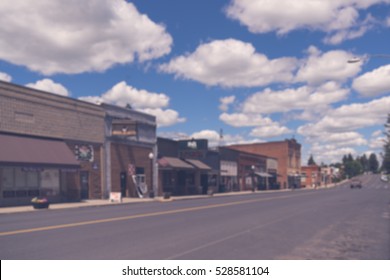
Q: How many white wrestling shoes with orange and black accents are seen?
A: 0